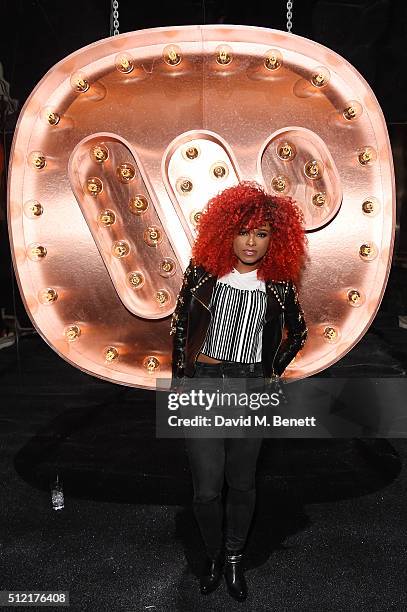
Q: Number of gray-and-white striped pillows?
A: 0